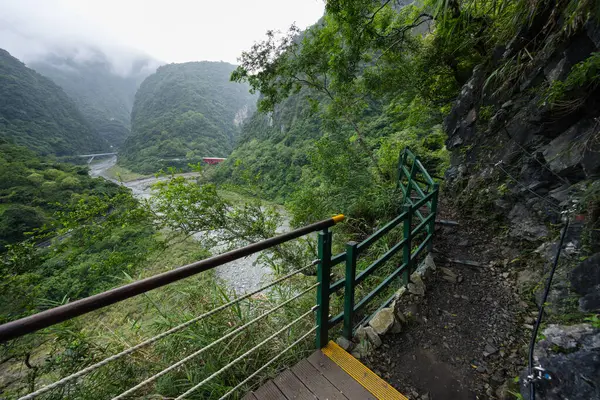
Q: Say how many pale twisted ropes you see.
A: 4